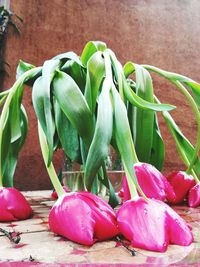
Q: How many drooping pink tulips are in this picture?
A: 6